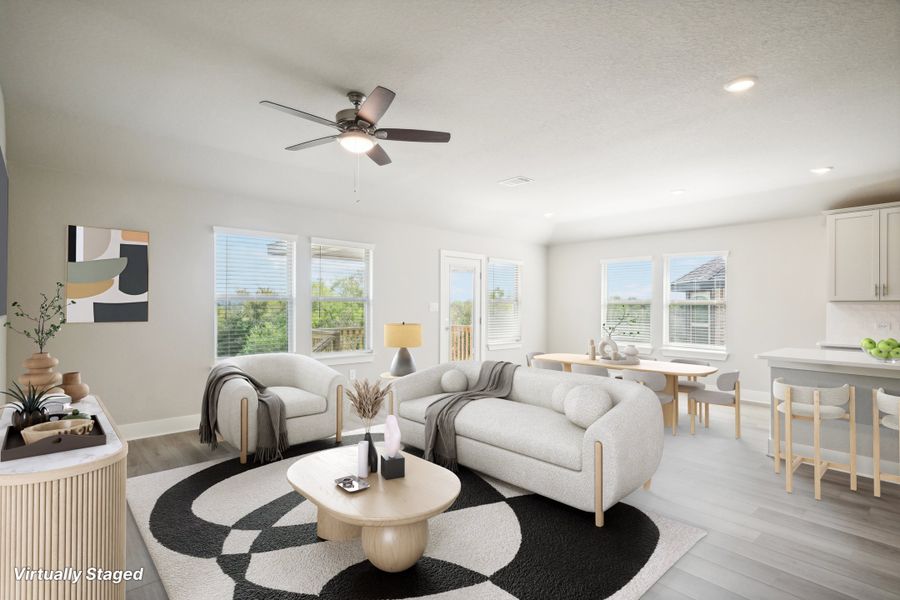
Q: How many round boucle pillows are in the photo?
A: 3